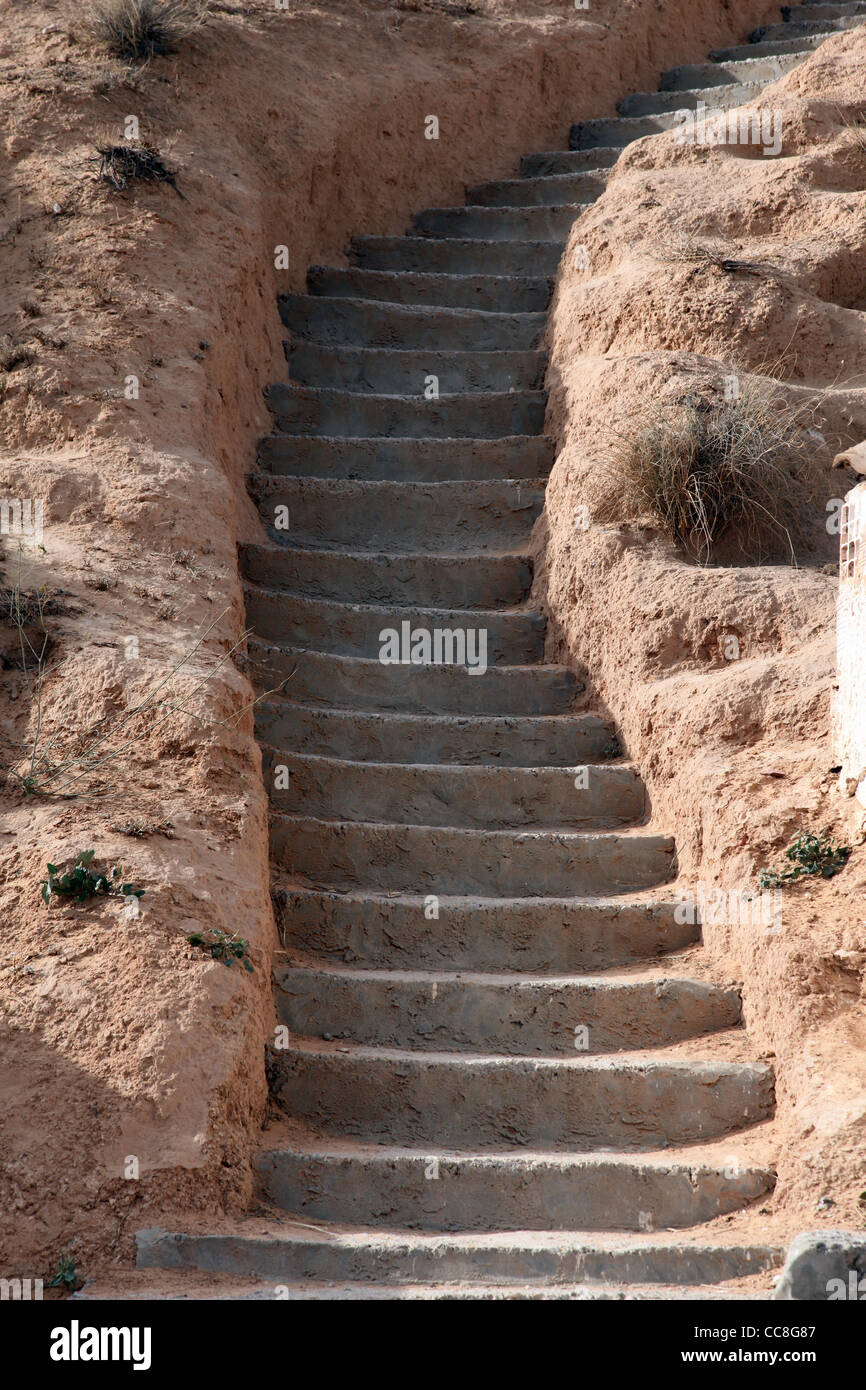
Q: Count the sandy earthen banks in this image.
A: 2